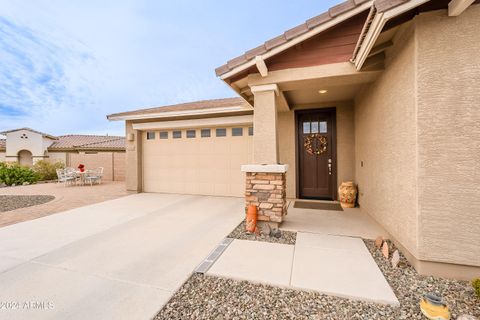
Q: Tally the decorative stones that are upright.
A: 3